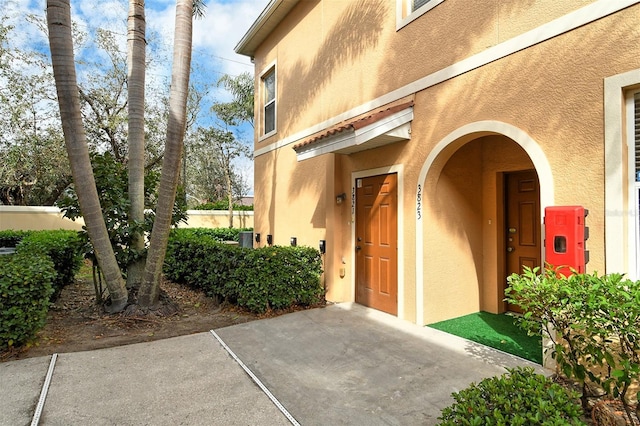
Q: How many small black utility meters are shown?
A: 4